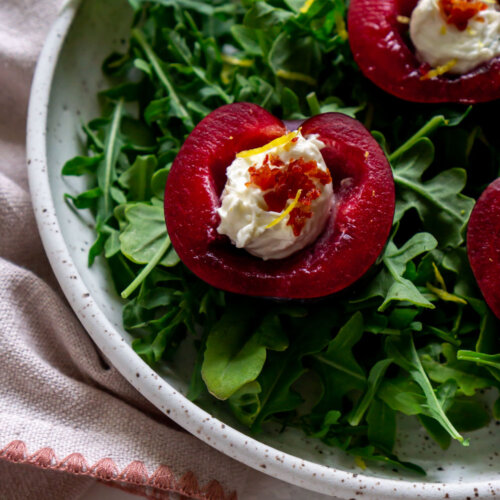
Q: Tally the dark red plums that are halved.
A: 3